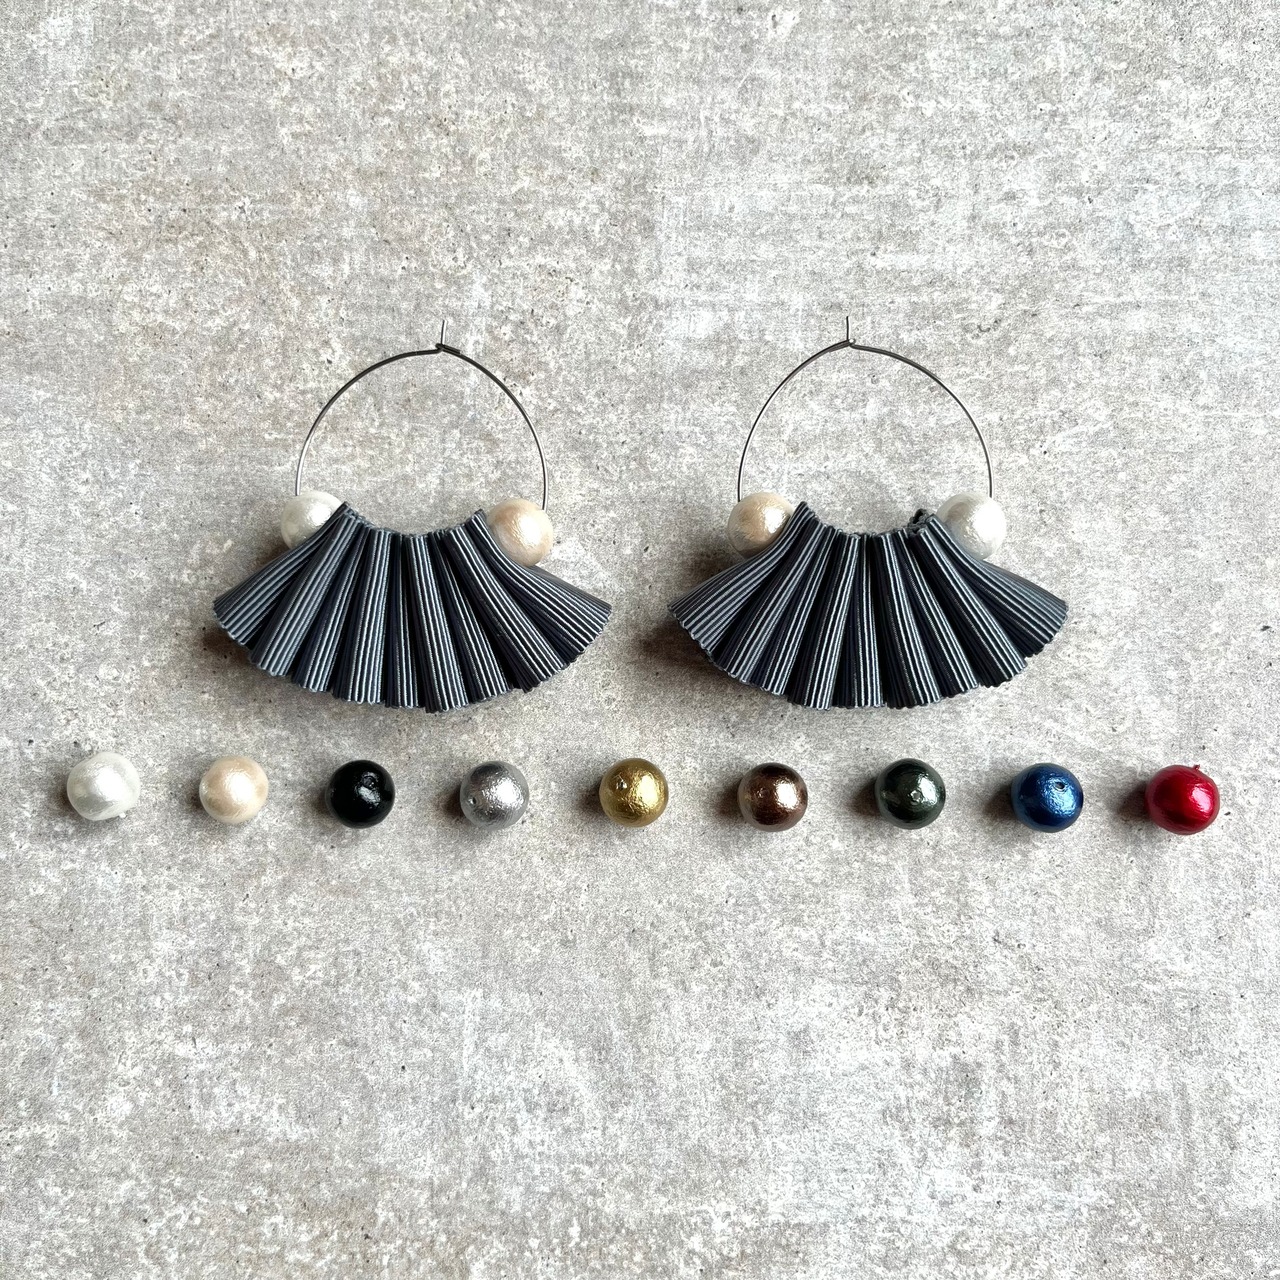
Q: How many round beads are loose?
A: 9